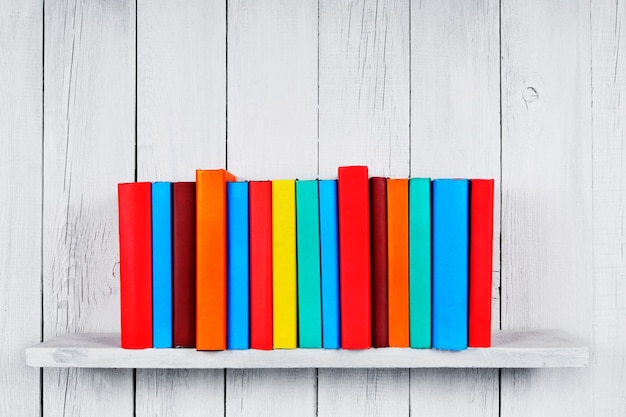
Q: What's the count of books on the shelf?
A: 15